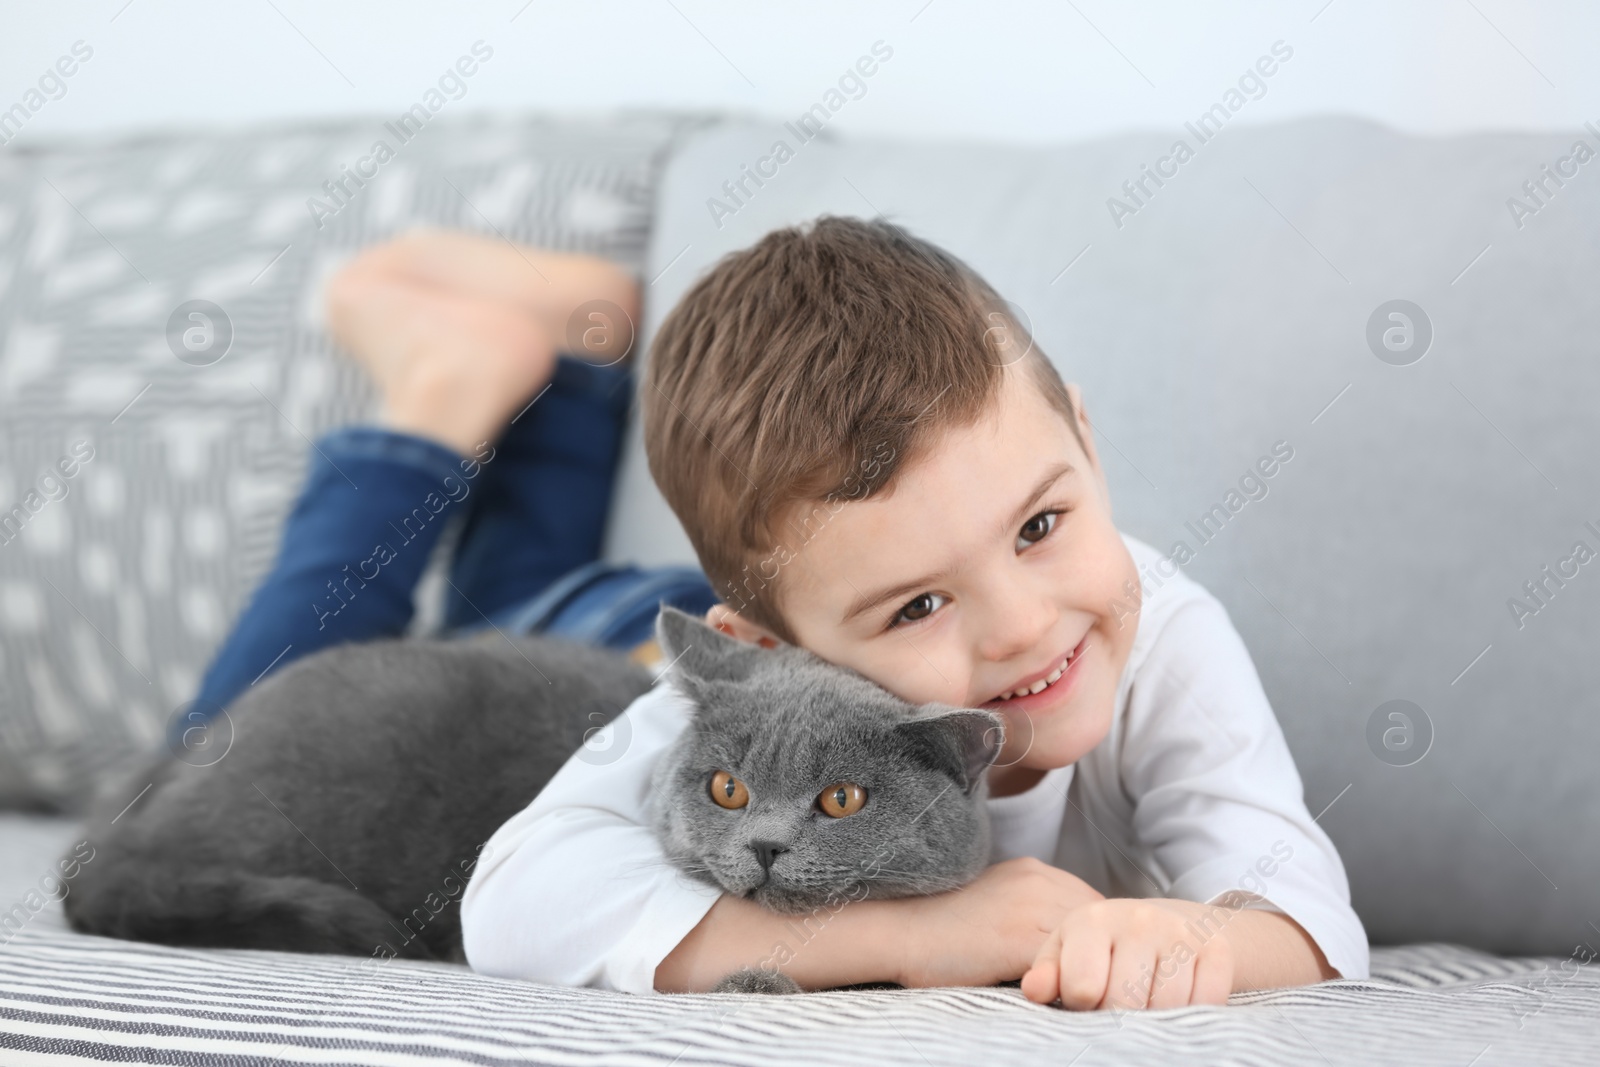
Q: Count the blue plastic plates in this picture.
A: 0